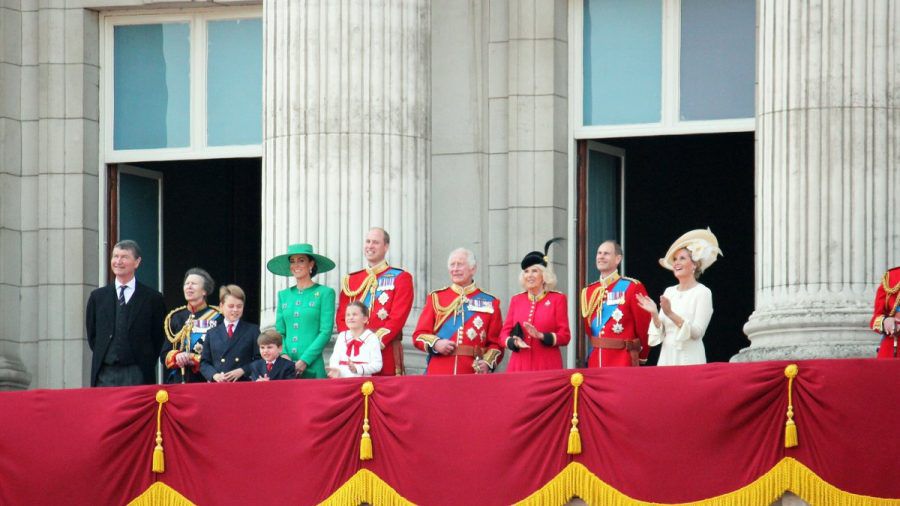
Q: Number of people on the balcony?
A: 12